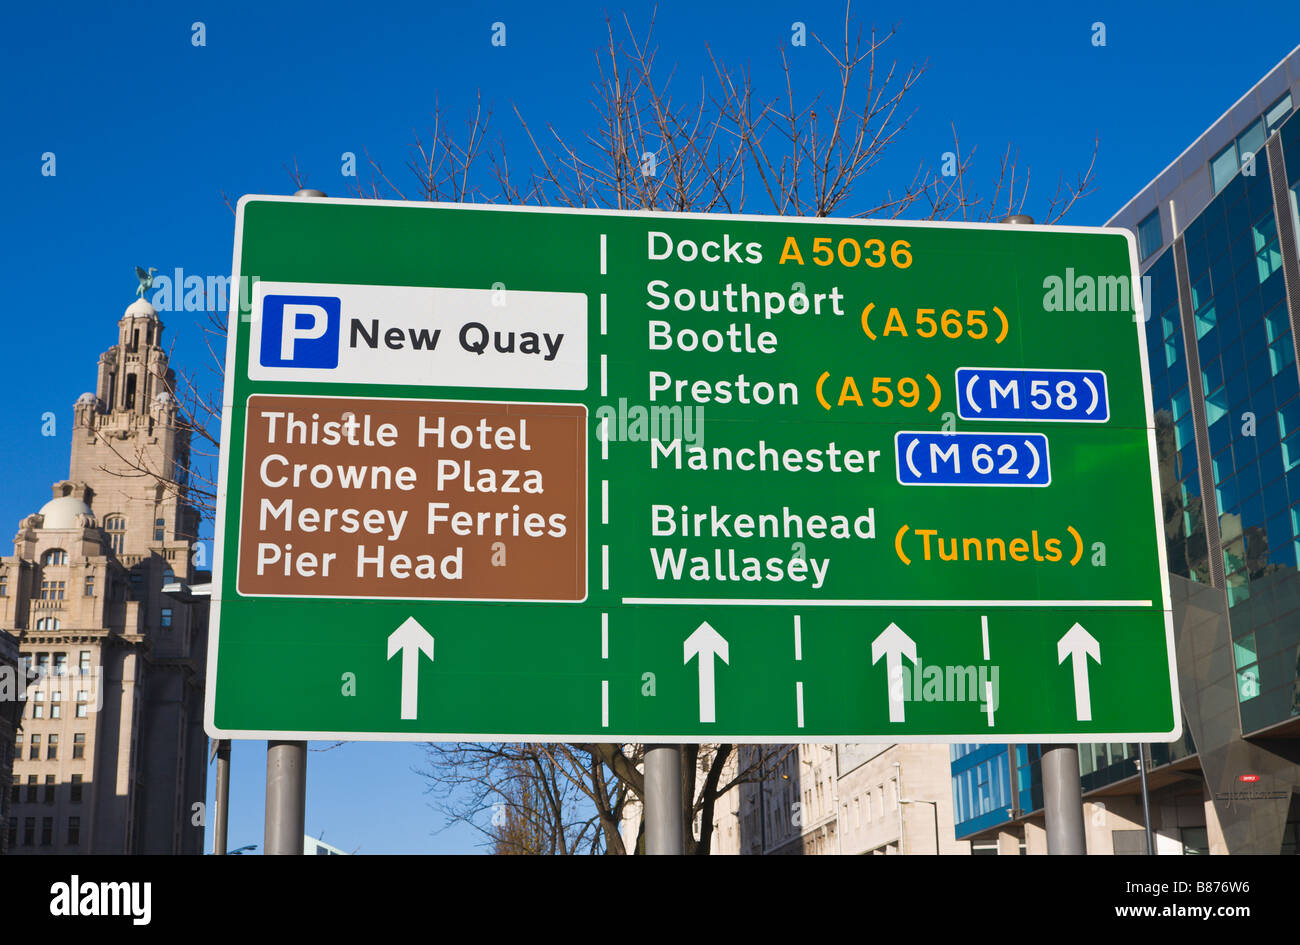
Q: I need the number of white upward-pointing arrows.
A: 4